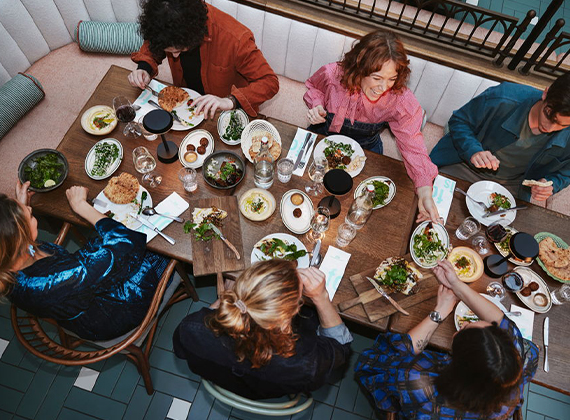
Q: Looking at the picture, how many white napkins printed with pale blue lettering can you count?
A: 6